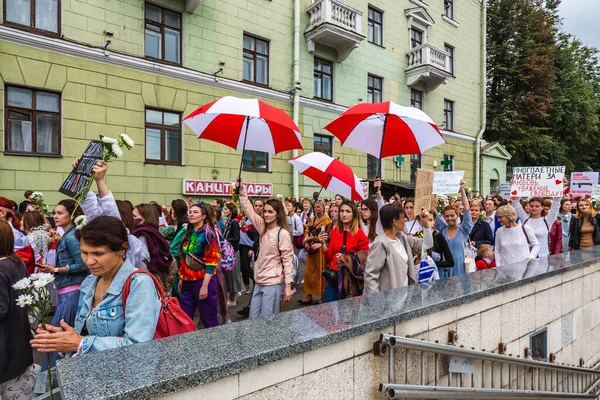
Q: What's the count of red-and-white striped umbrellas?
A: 3